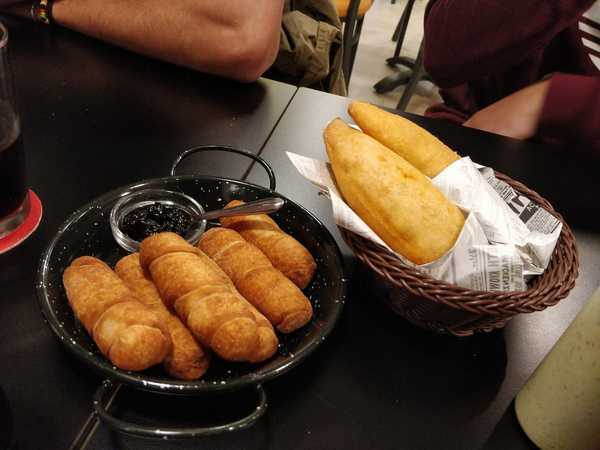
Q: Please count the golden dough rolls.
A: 5